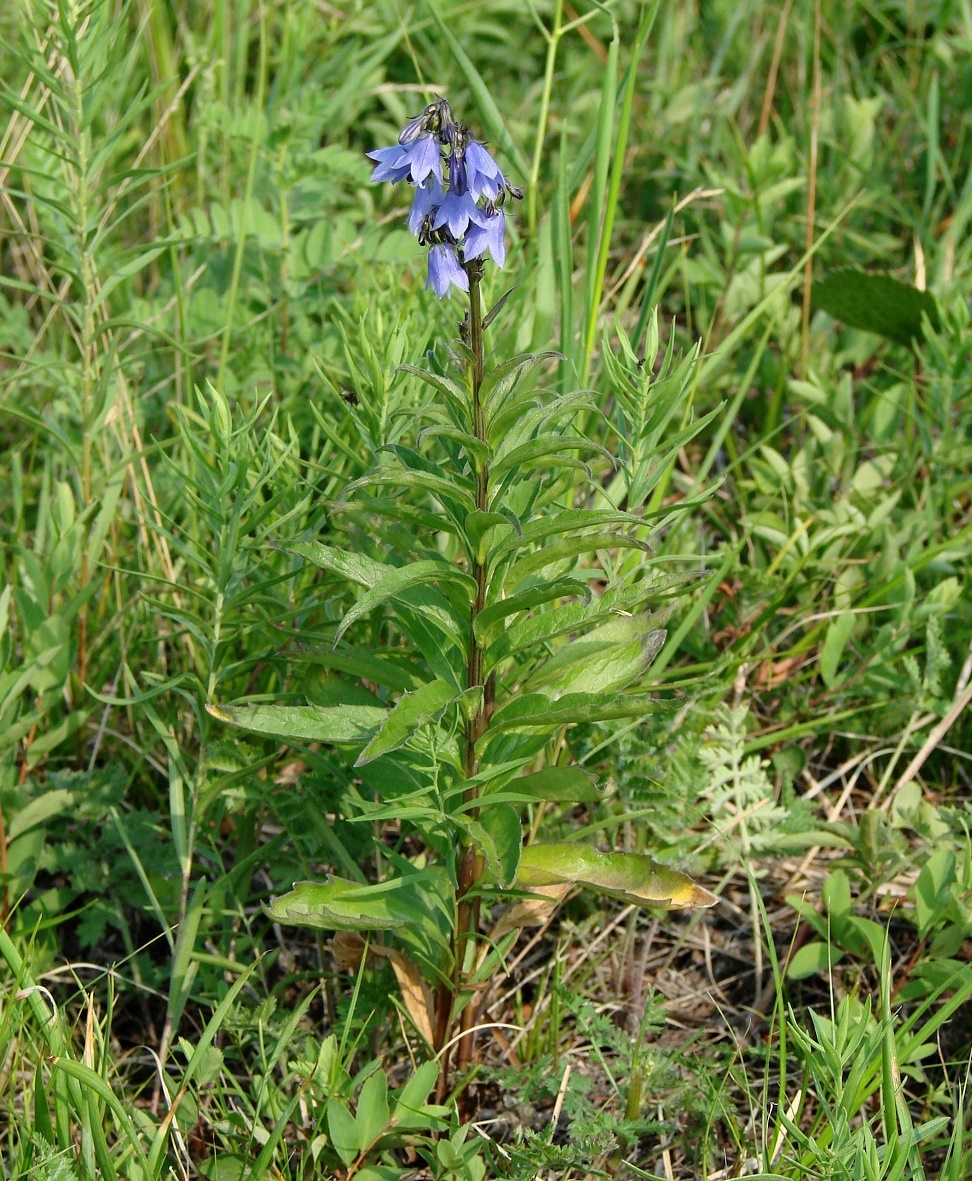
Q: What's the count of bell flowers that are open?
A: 7